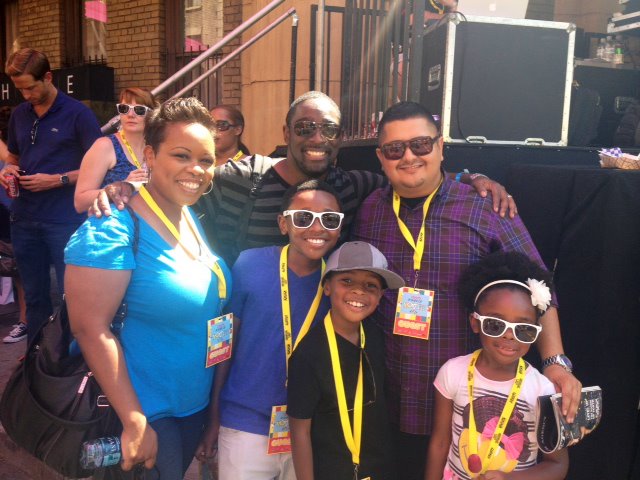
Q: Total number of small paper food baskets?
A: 1